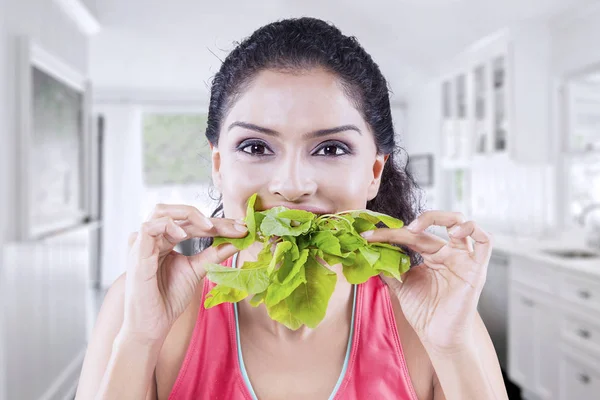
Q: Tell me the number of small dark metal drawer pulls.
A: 3